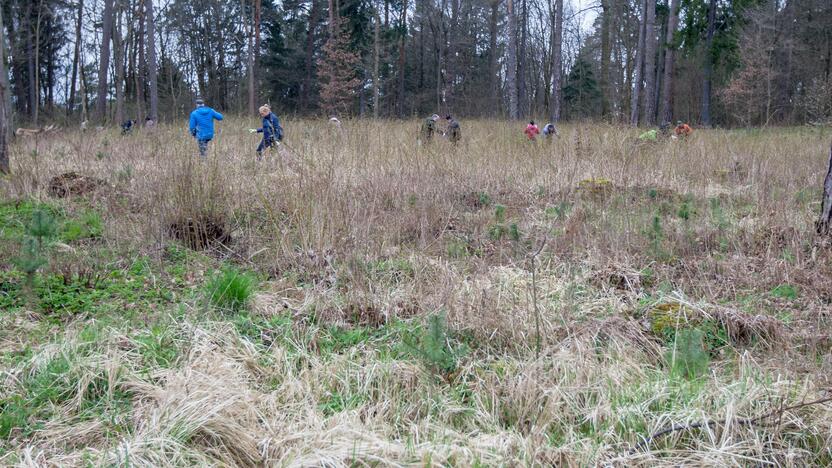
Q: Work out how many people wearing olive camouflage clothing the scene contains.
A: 2